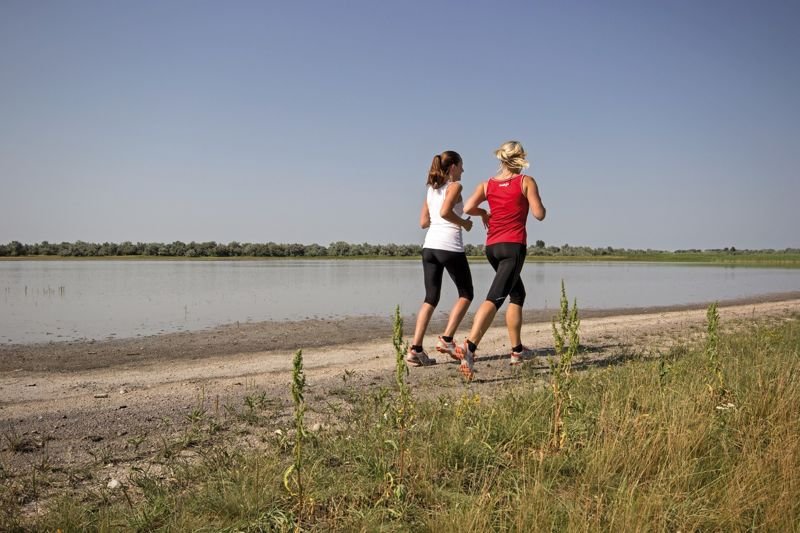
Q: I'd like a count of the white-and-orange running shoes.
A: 4